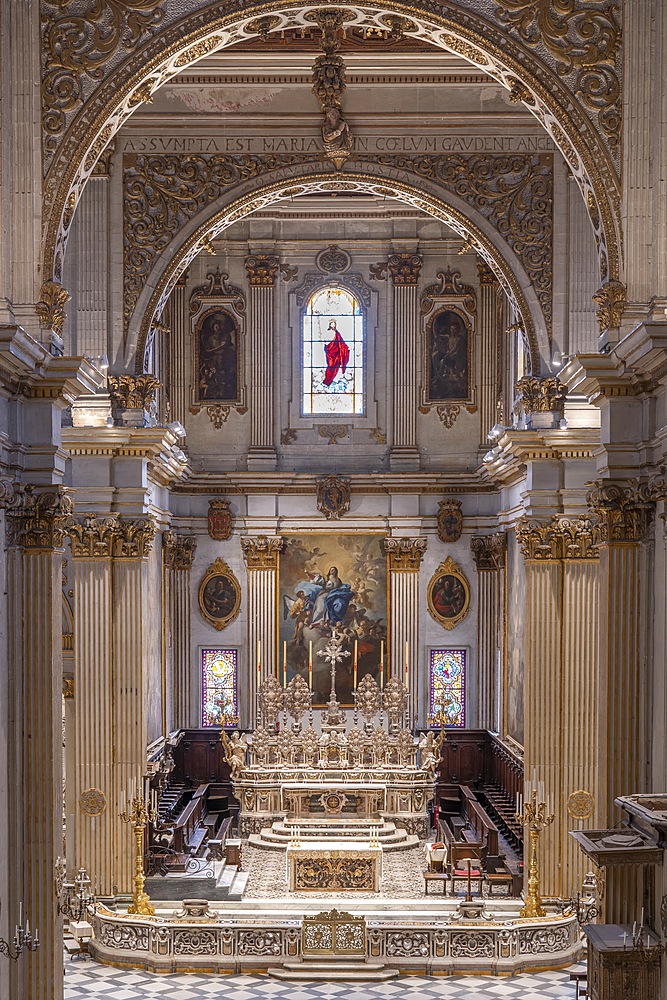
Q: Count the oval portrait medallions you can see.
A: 2